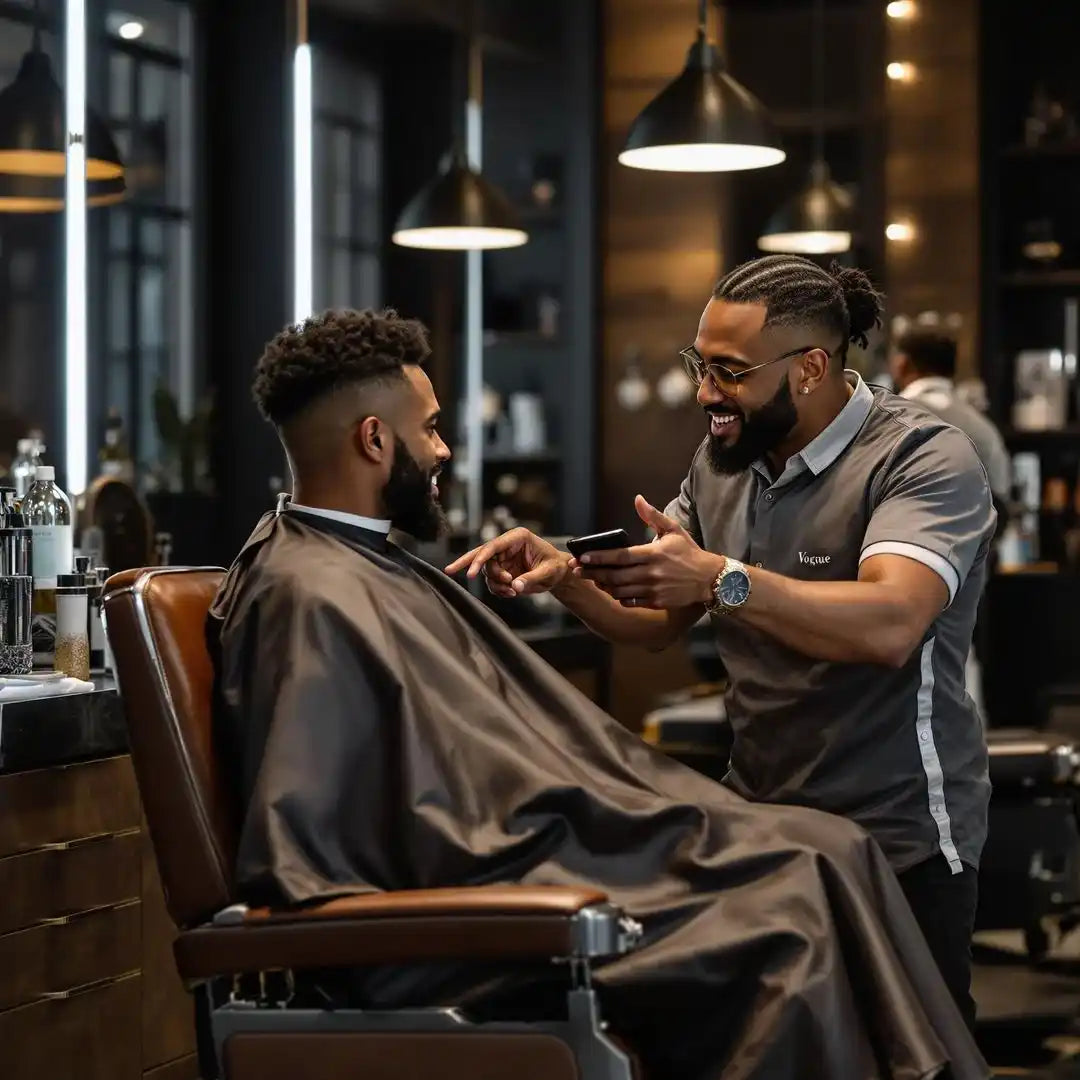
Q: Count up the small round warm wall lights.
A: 3